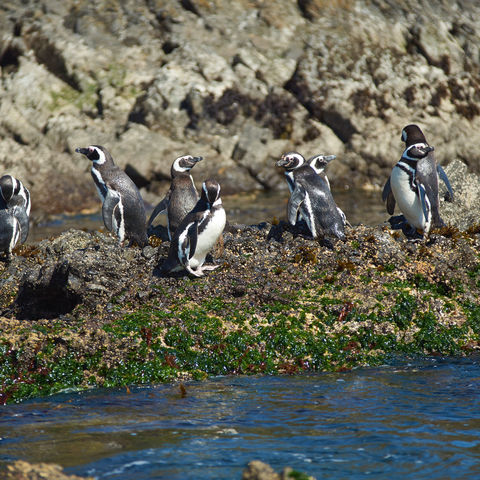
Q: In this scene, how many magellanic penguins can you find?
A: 8